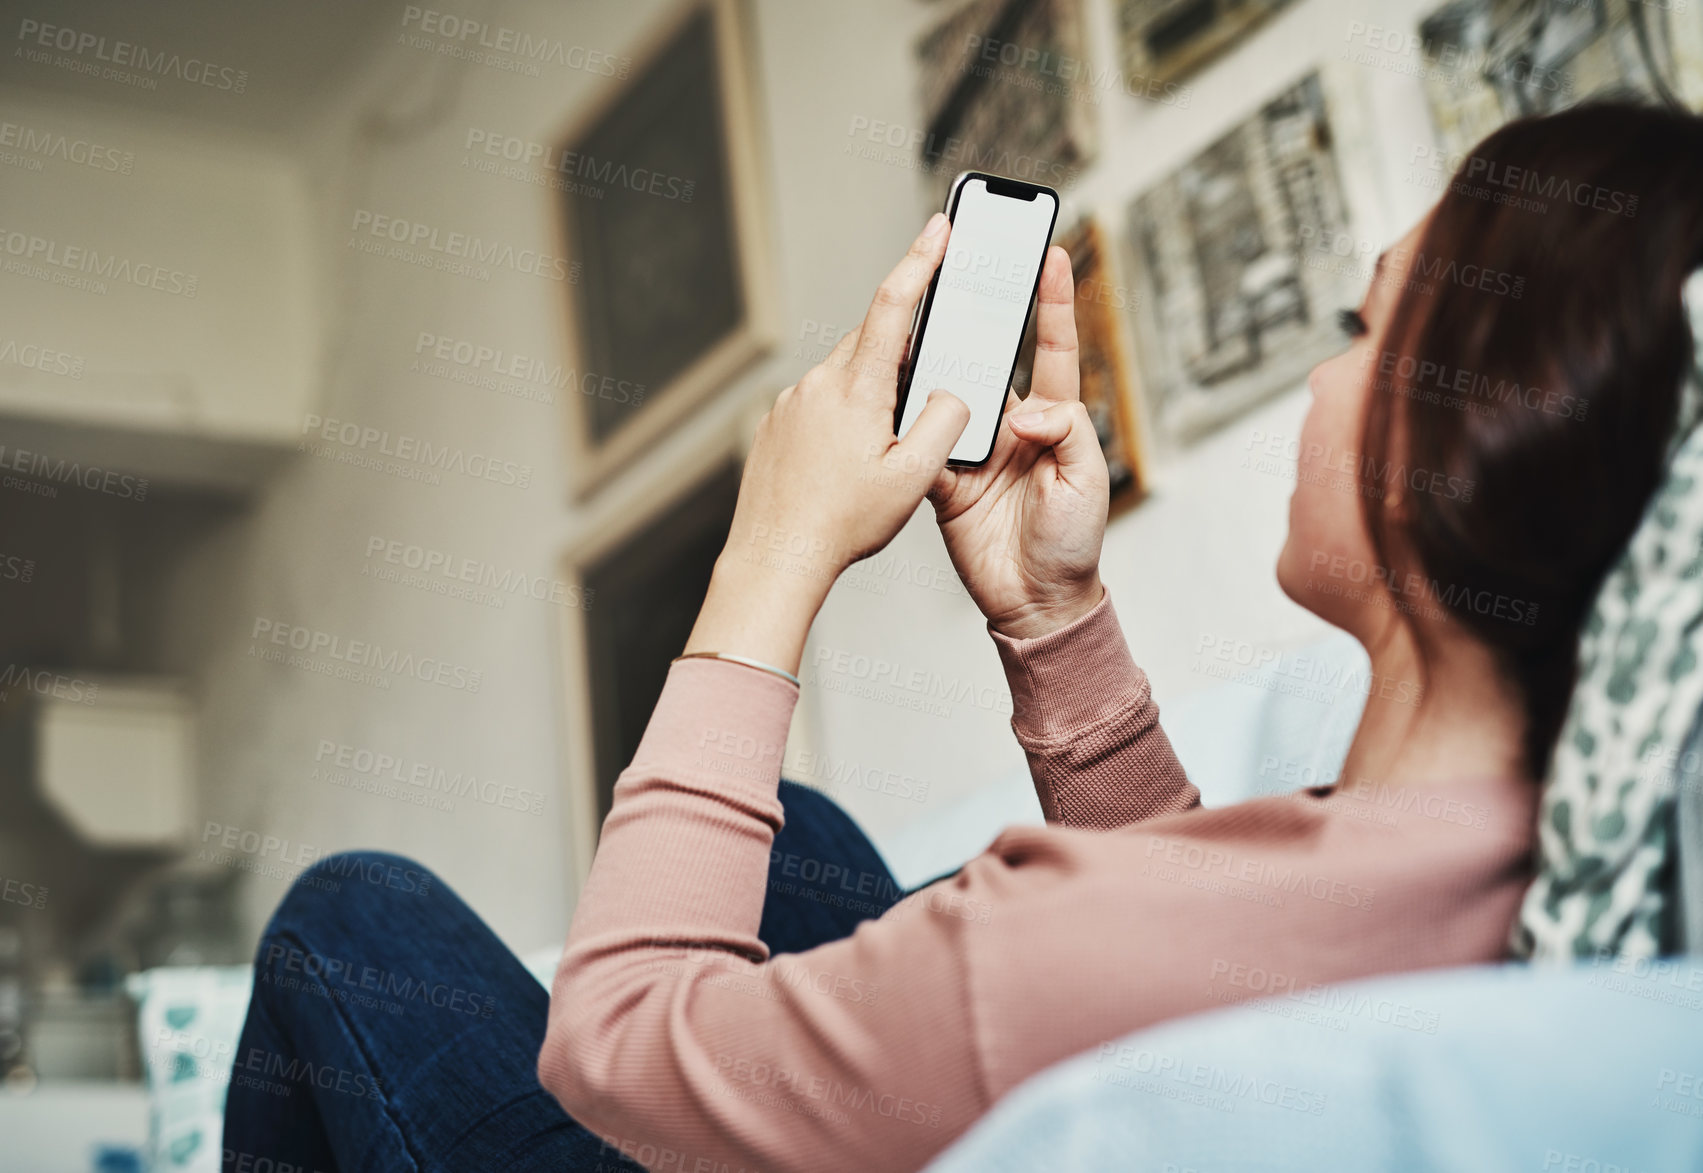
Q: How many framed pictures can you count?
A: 7